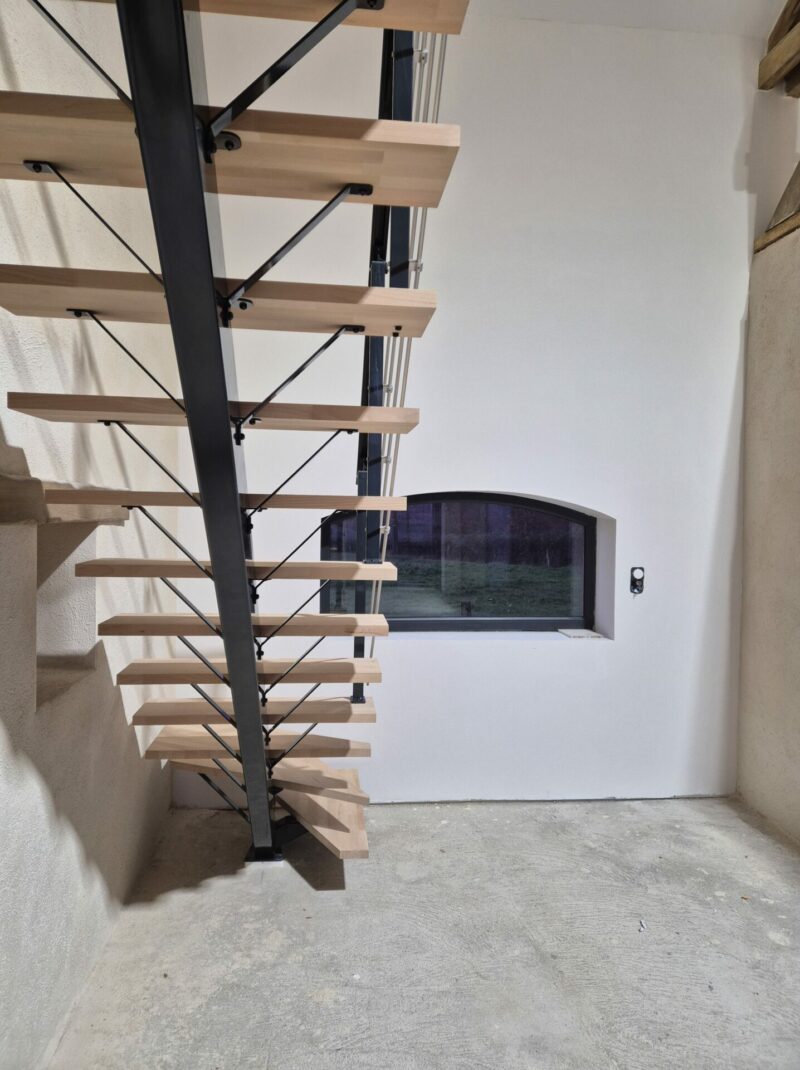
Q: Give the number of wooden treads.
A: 12